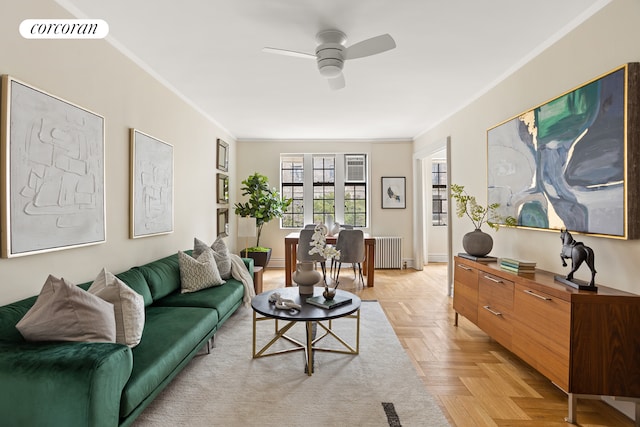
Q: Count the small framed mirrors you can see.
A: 3